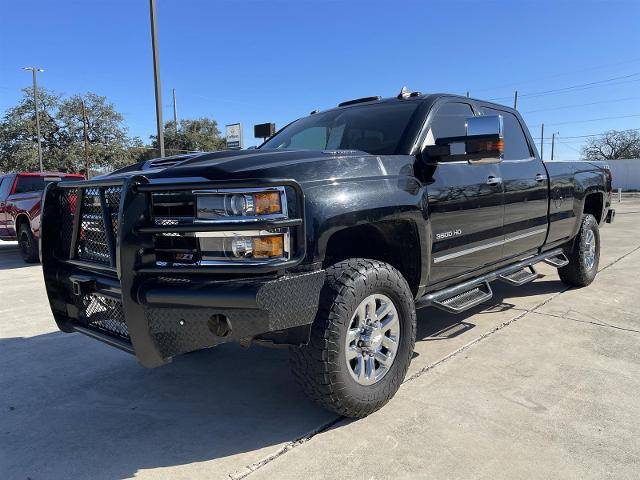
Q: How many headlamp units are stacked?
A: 2